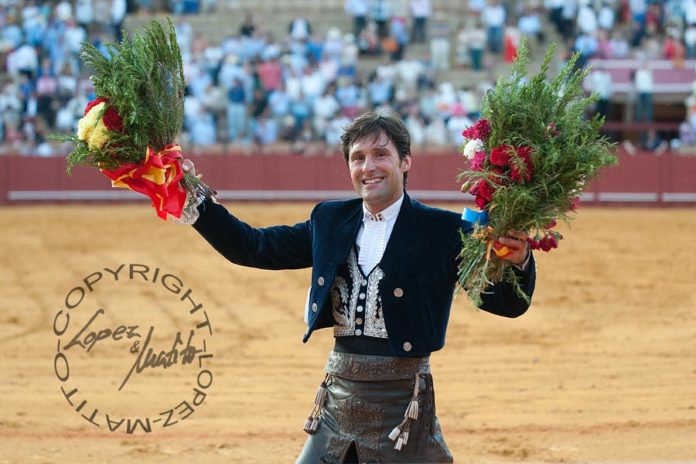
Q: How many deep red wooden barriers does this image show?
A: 1